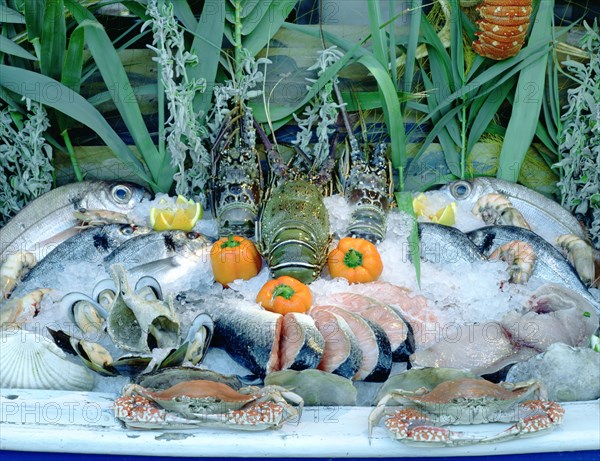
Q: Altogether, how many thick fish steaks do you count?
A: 4